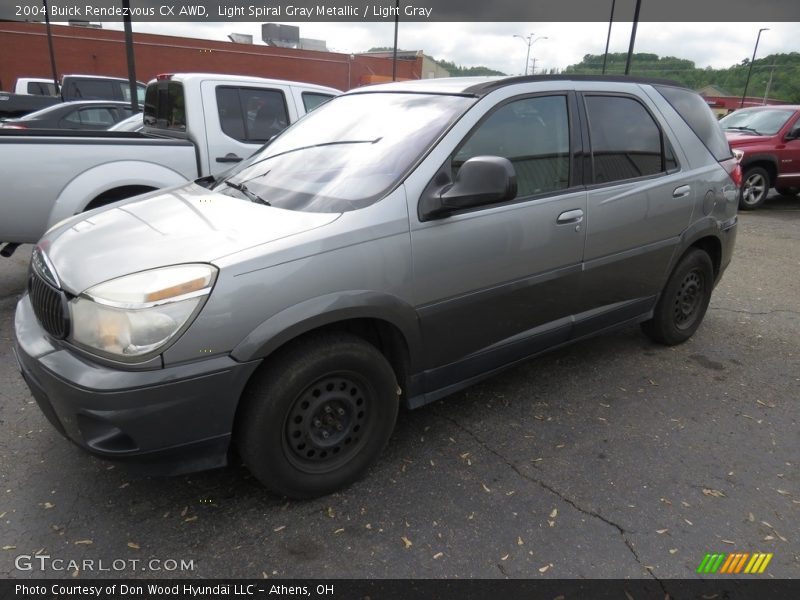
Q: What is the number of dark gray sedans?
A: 1